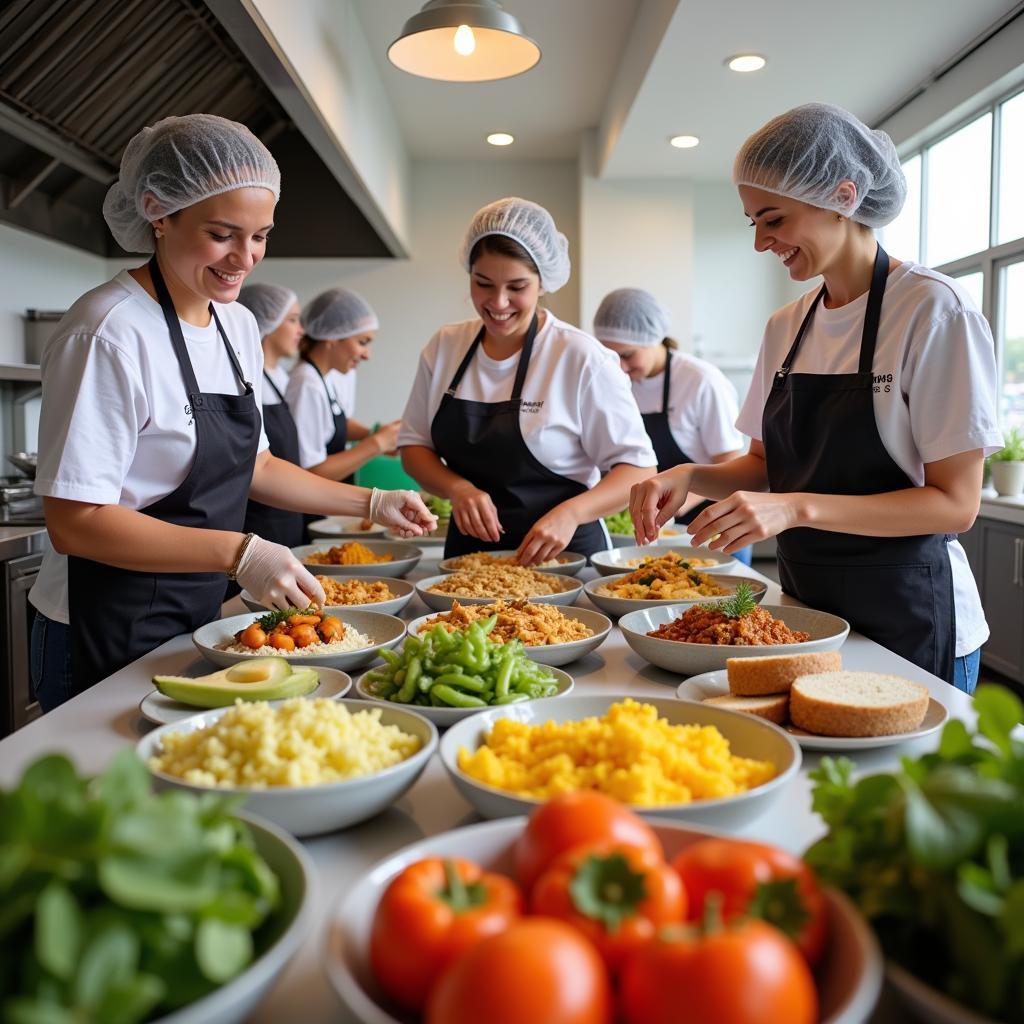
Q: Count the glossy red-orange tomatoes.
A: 6